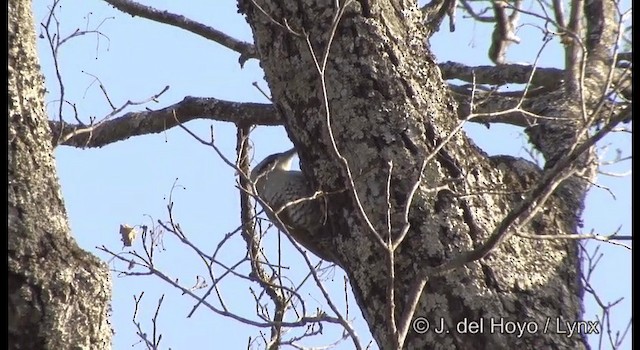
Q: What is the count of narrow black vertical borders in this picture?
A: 2